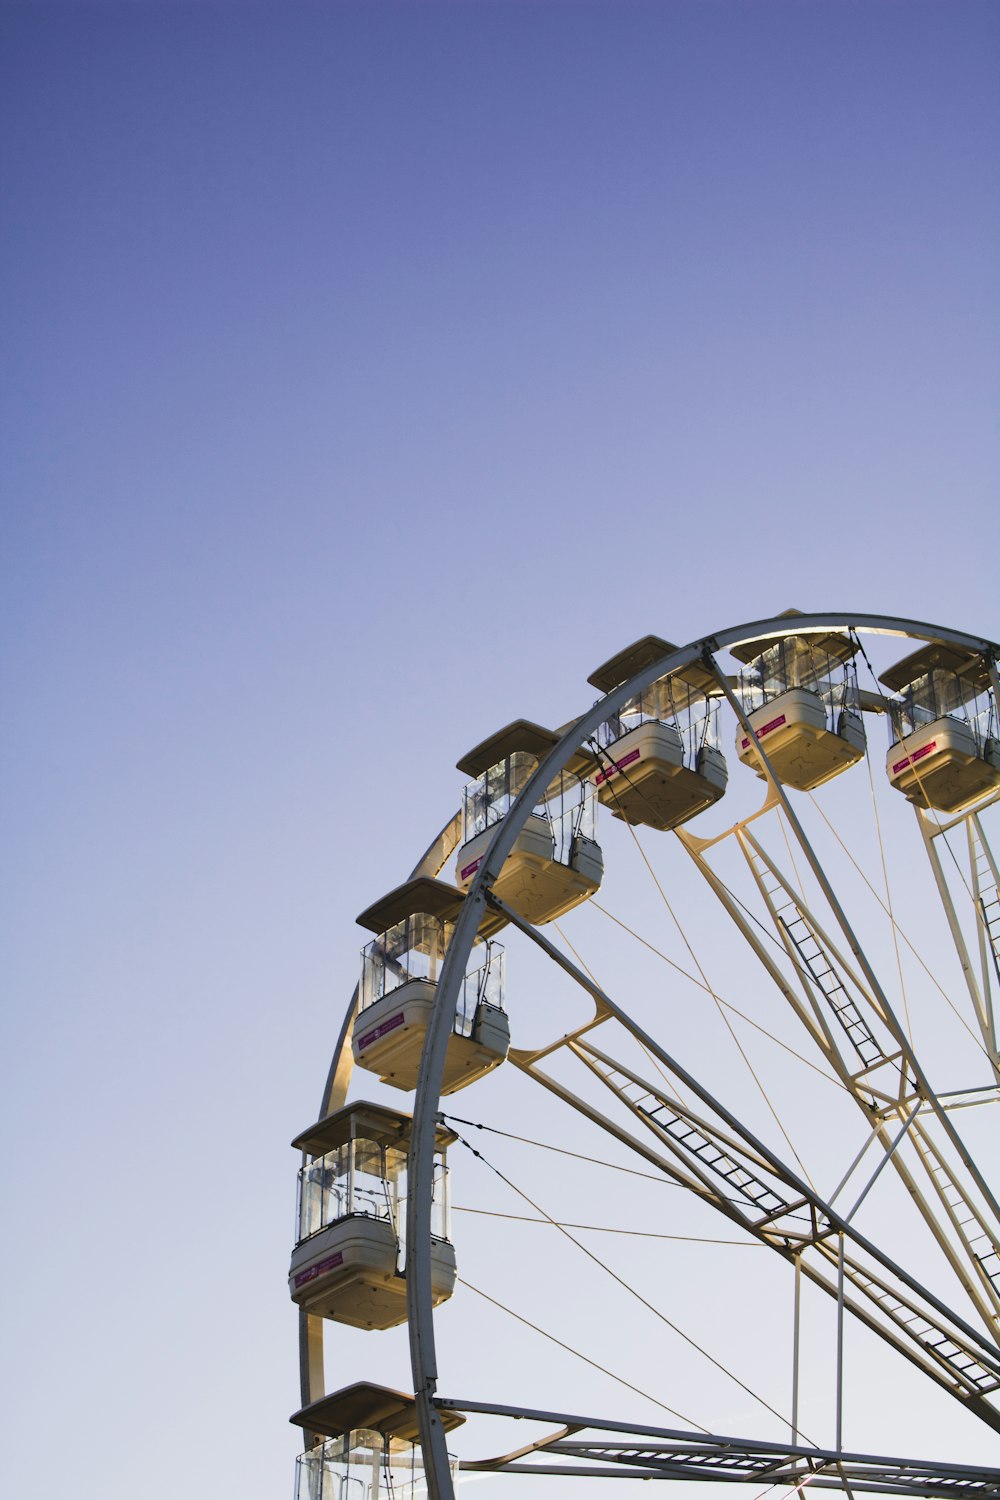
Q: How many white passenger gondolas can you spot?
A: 7